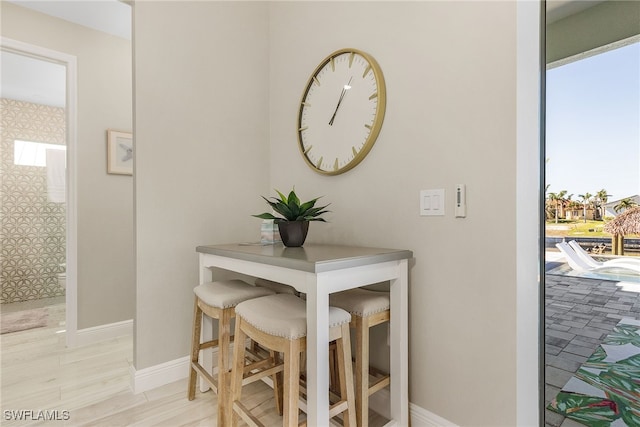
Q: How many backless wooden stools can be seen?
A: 4